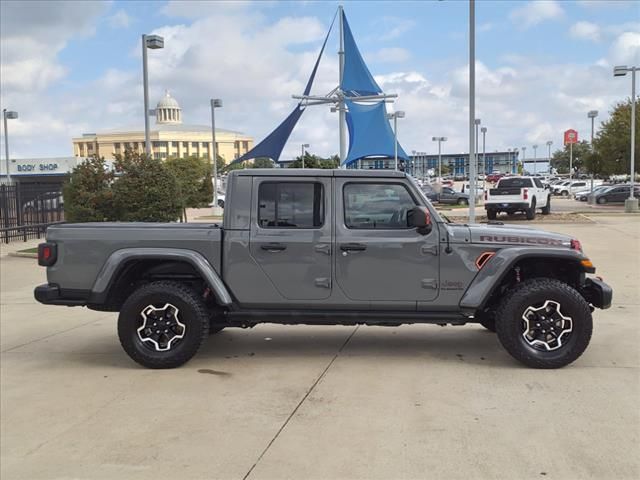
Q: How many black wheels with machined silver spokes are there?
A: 2